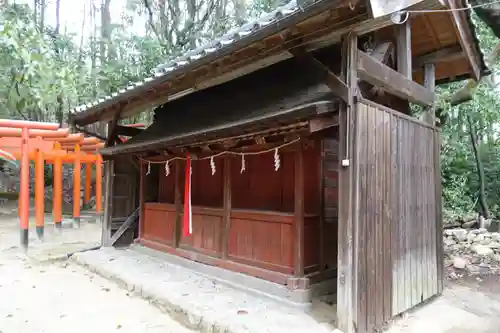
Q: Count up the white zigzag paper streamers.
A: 5